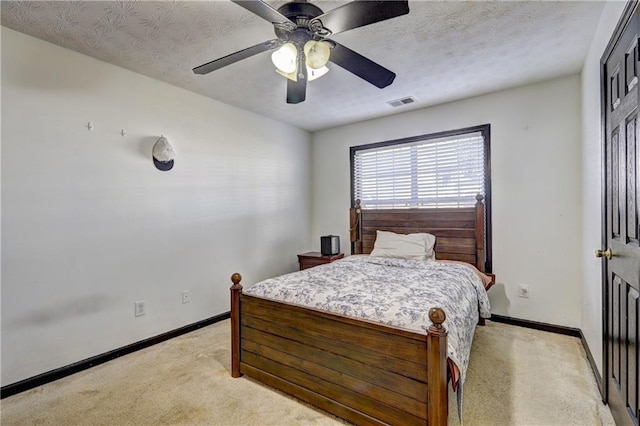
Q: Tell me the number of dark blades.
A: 5